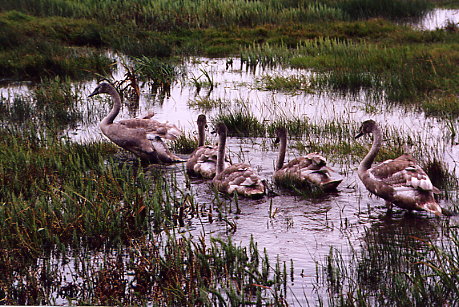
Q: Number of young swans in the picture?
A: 5